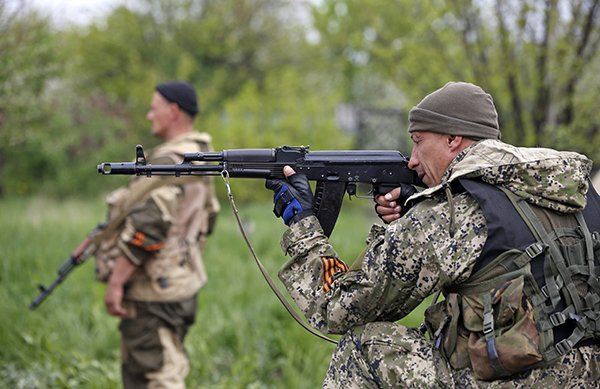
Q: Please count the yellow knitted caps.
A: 0